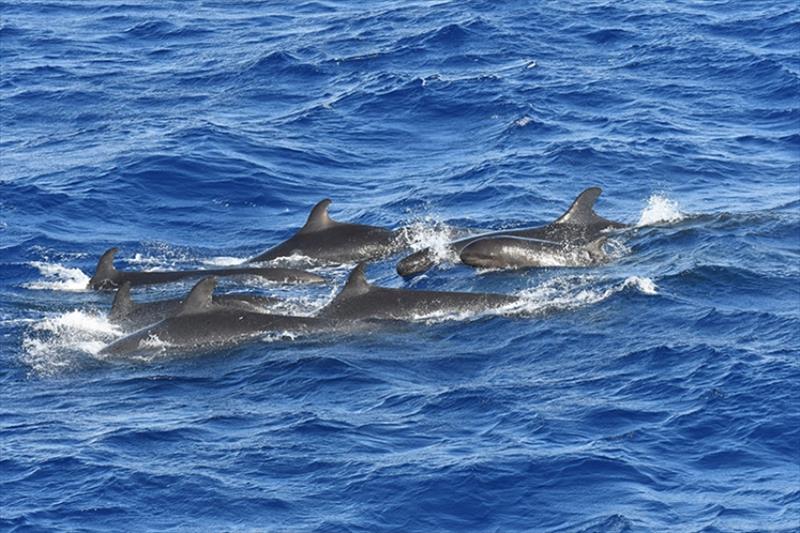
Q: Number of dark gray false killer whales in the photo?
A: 7